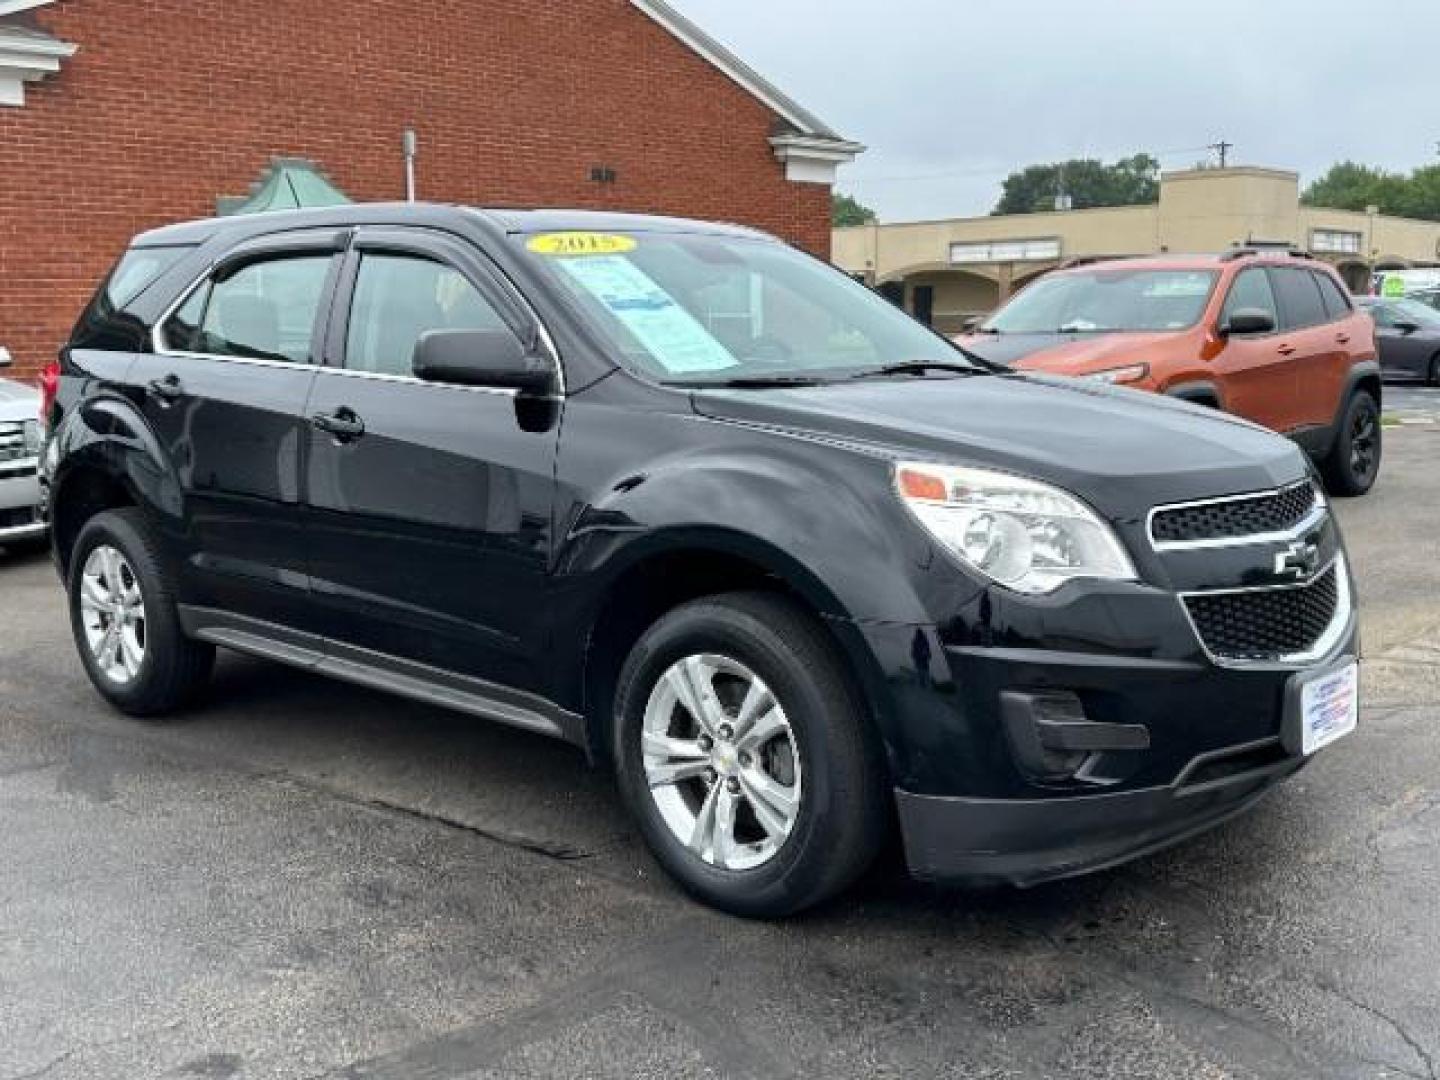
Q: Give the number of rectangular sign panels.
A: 2